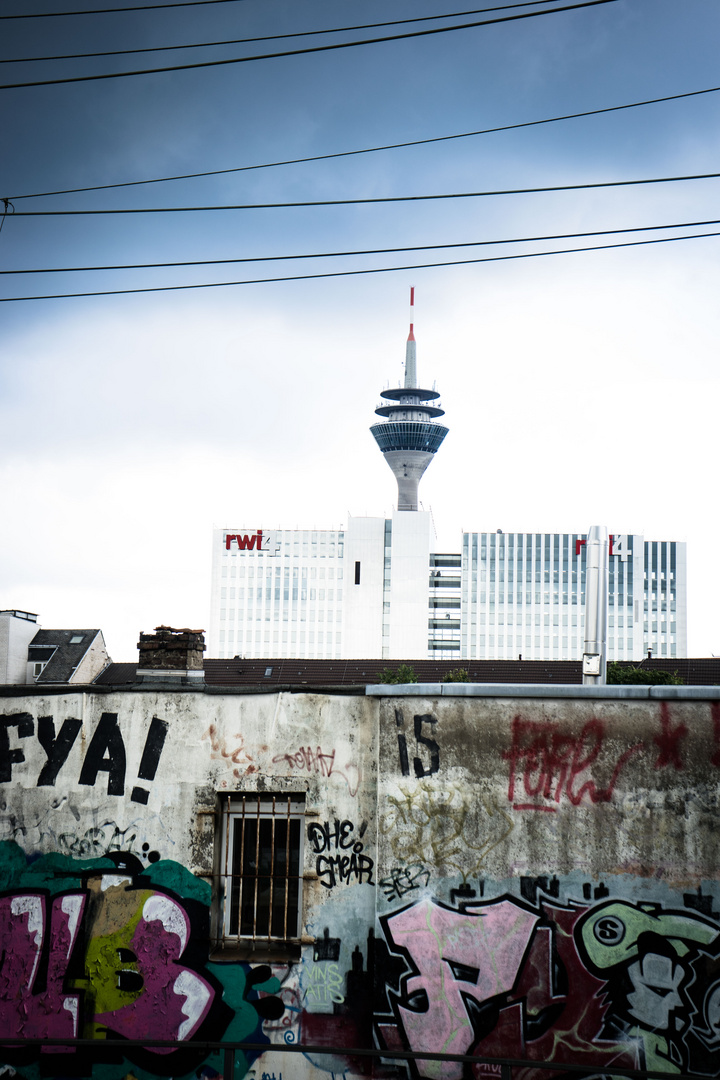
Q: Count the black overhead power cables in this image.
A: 7